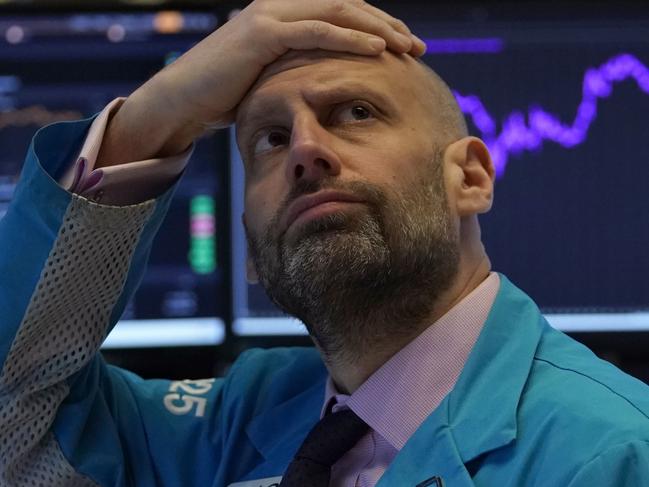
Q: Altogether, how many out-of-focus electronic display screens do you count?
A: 2